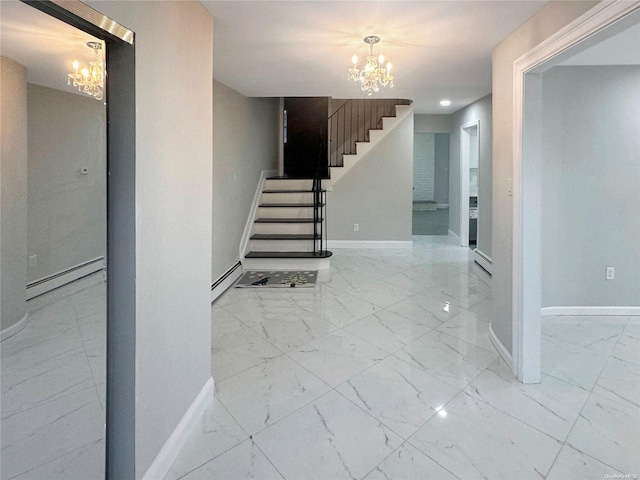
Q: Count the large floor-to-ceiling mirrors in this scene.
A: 1